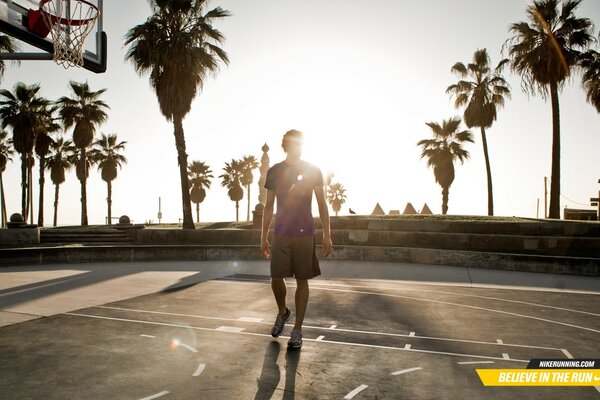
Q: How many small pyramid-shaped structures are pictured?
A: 3